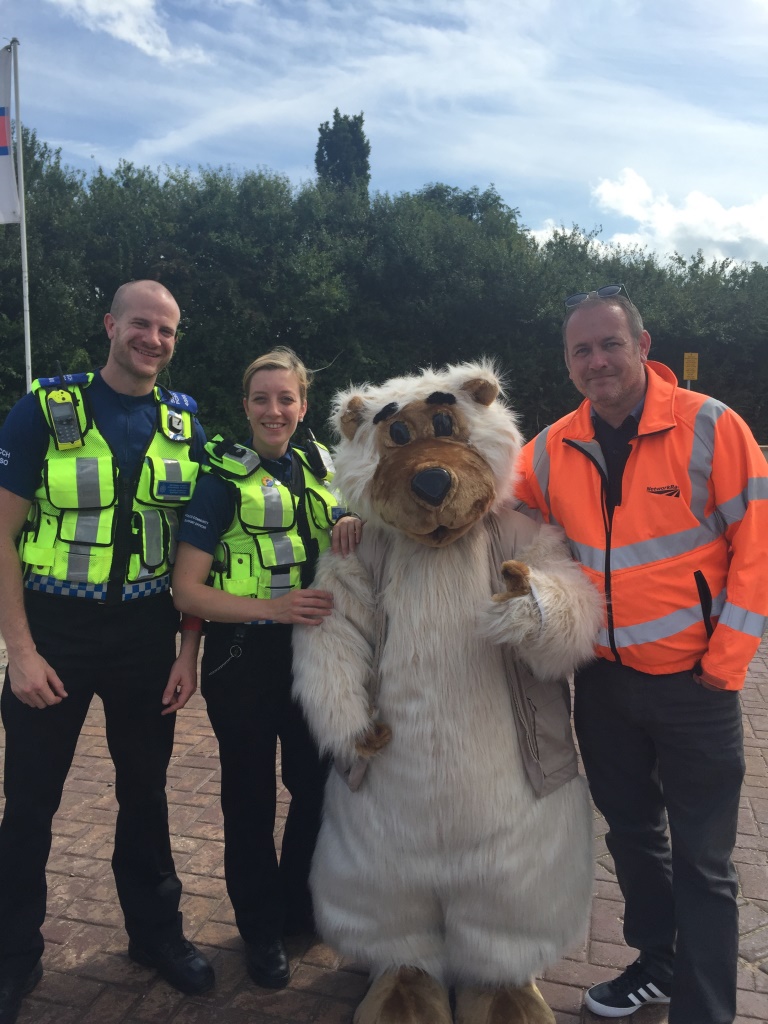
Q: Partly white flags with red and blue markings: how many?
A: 1